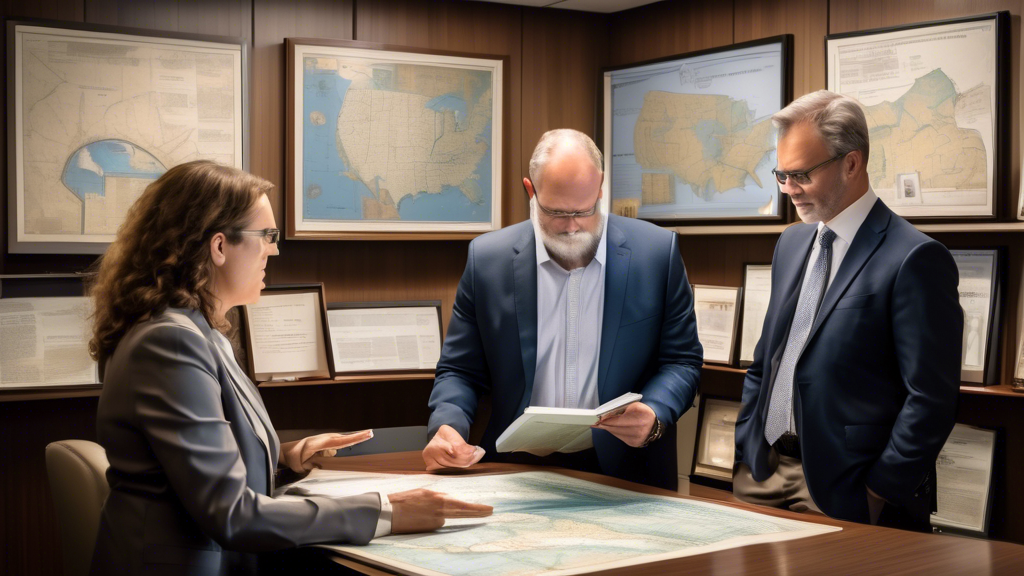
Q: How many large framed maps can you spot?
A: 4